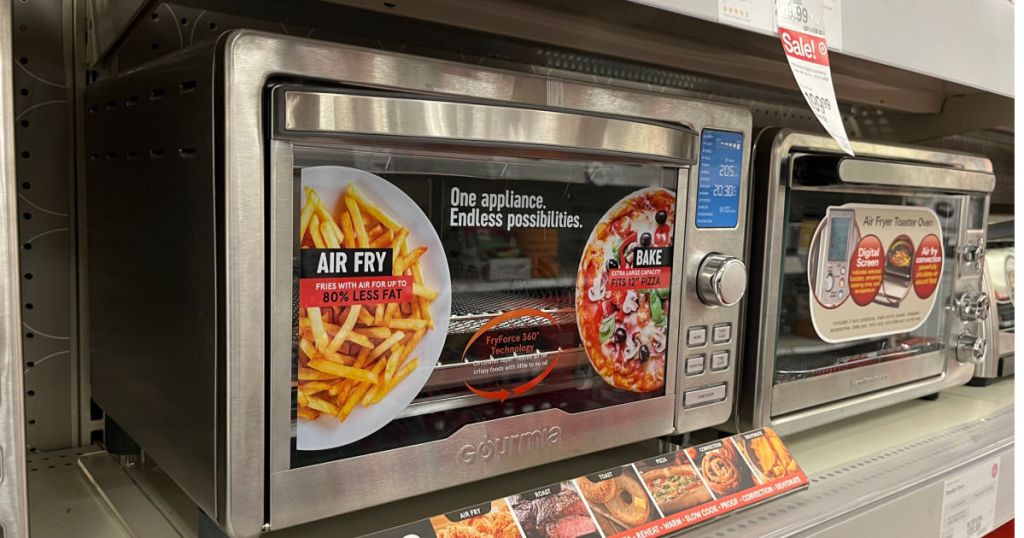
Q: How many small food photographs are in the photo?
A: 6